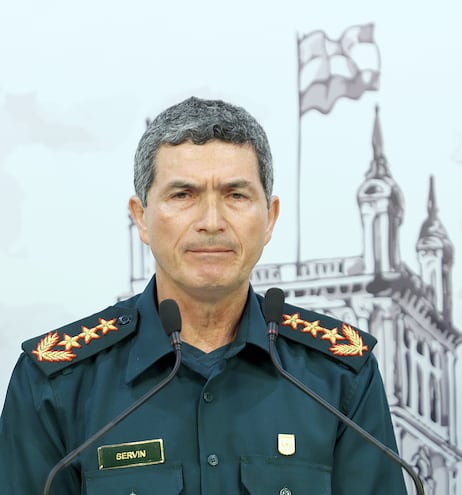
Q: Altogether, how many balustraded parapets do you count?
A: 1